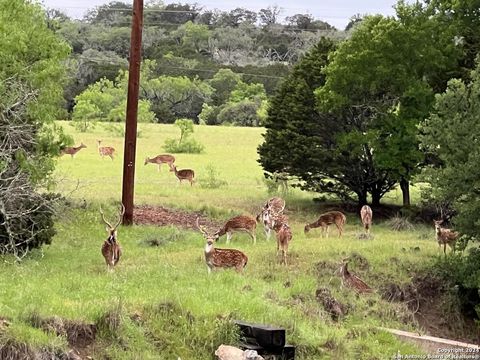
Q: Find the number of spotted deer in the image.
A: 14